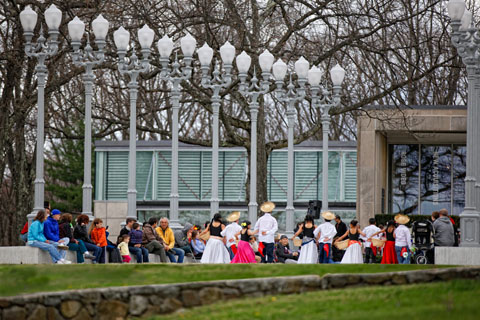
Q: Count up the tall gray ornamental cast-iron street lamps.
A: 9